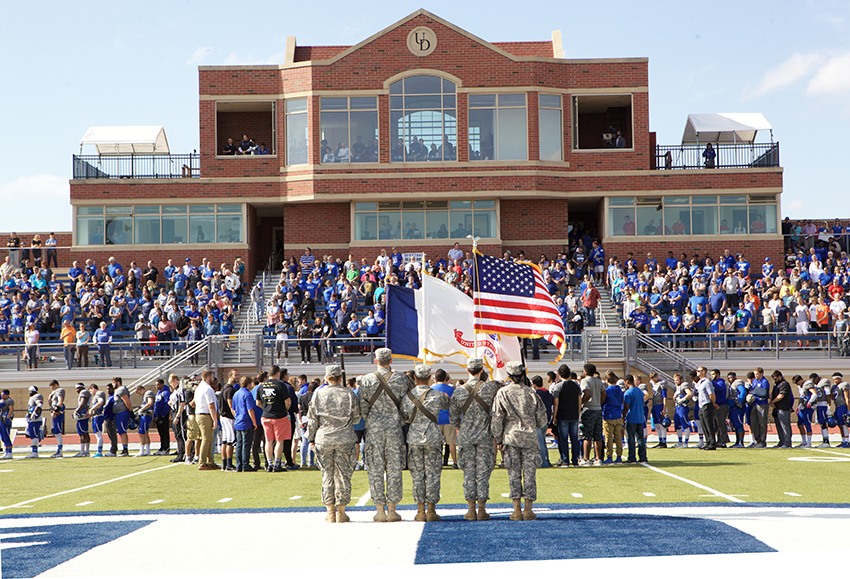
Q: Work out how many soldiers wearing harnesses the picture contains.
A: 3